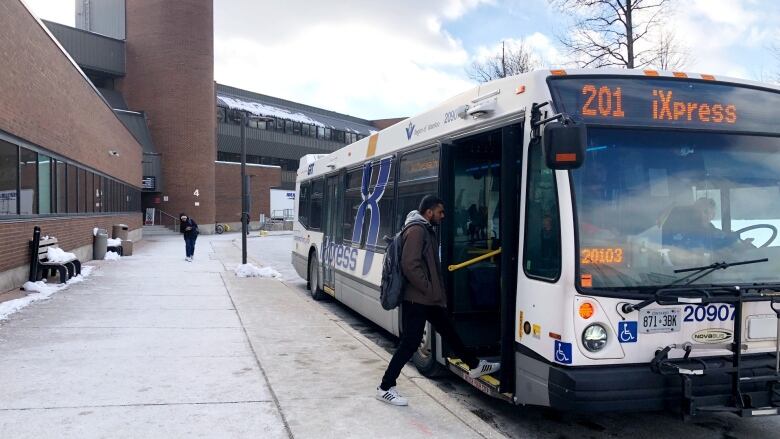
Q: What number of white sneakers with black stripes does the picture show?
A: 2